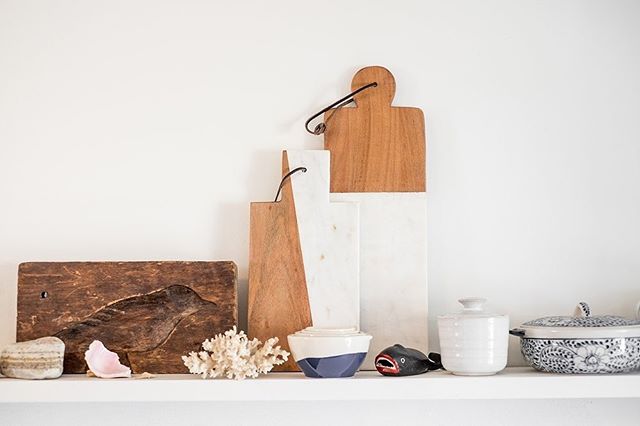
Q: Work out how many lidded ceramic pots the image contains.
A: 2